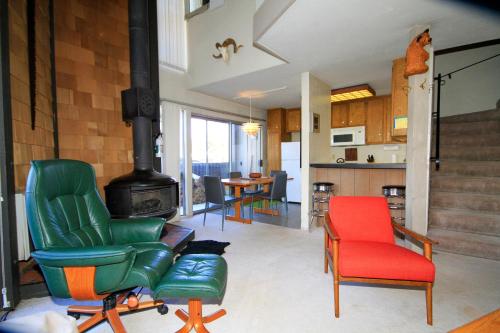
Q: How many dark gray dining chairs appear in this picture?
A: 4